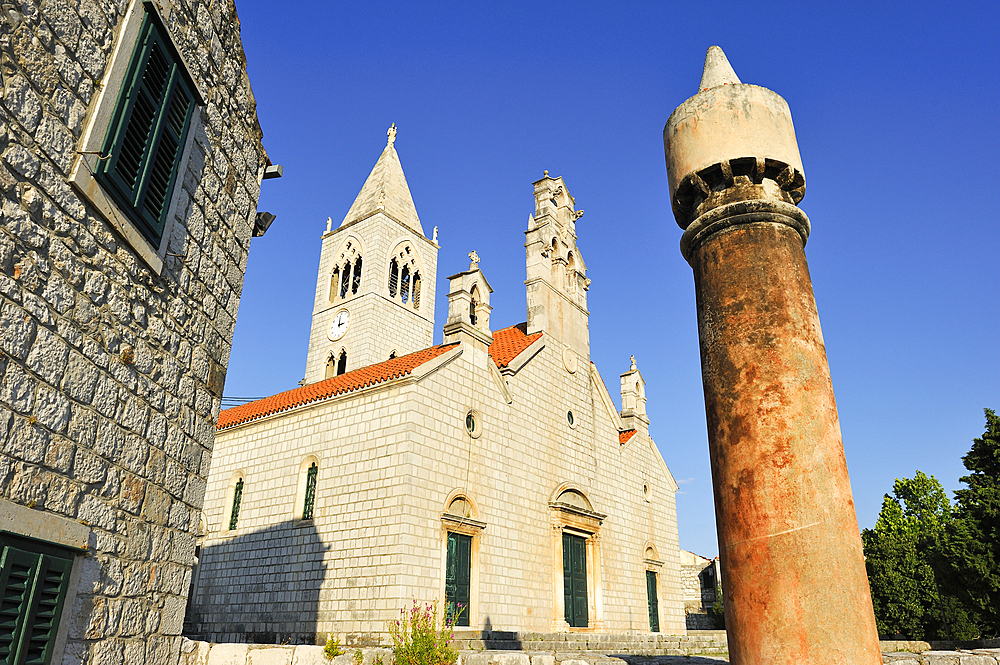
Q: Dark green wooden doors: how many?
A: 3